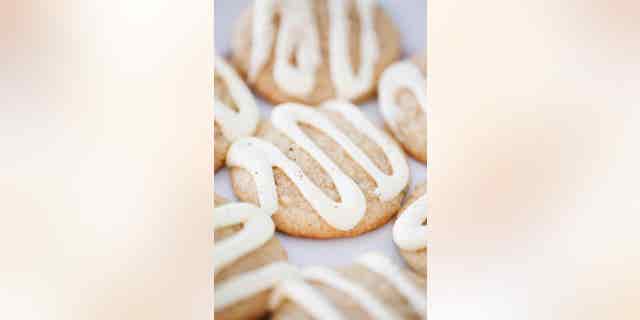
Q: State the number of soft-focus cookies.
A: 6